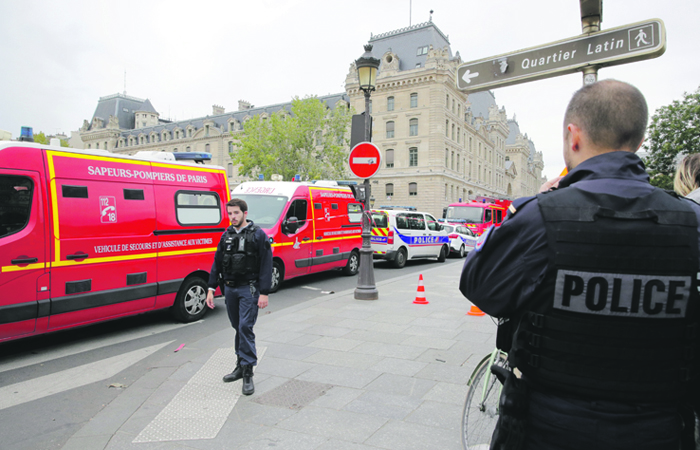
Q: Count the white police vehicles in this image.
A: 2